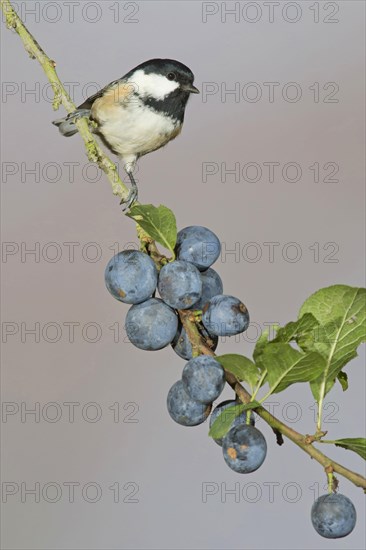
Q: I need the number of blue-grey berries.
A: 12